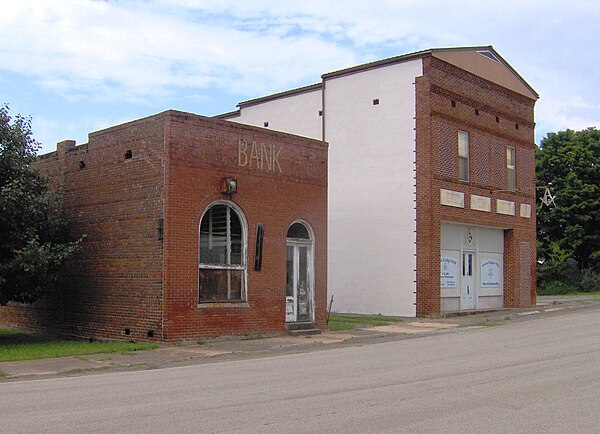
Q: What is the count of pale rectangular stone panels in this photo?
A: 4